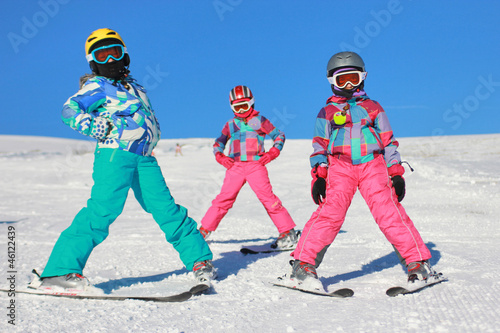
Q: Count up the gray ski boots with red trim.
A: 6